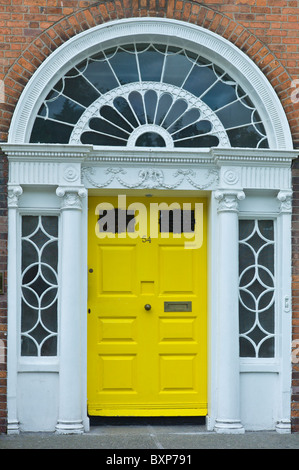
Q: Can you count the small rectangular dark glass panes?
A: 2